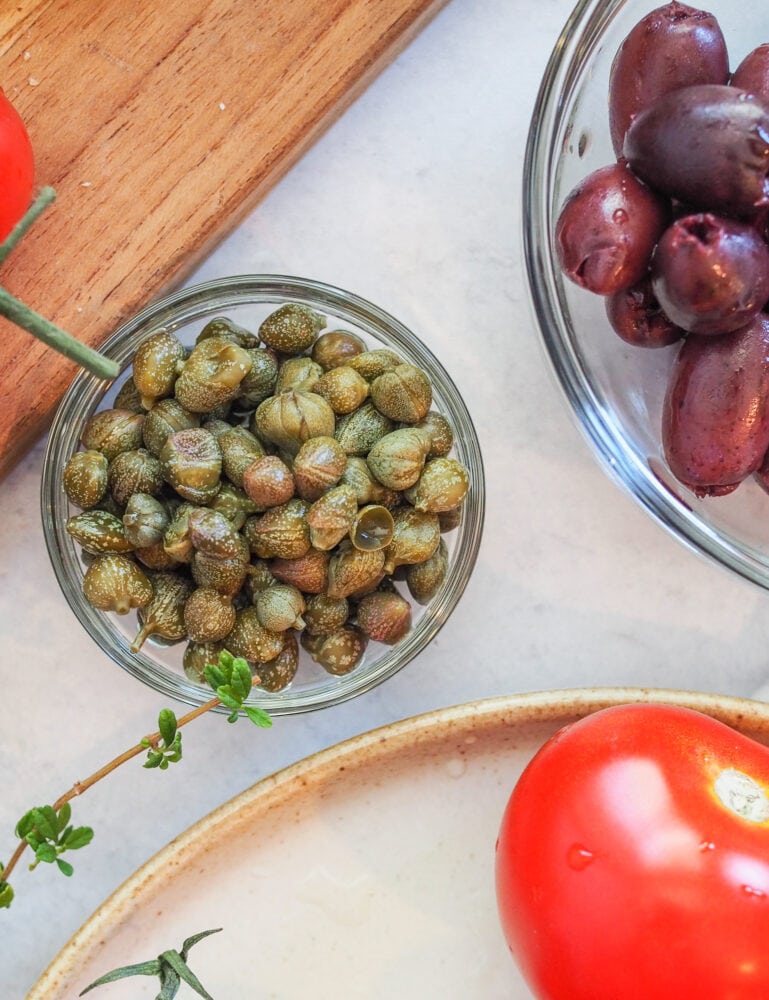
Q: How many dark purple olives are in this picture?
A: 8